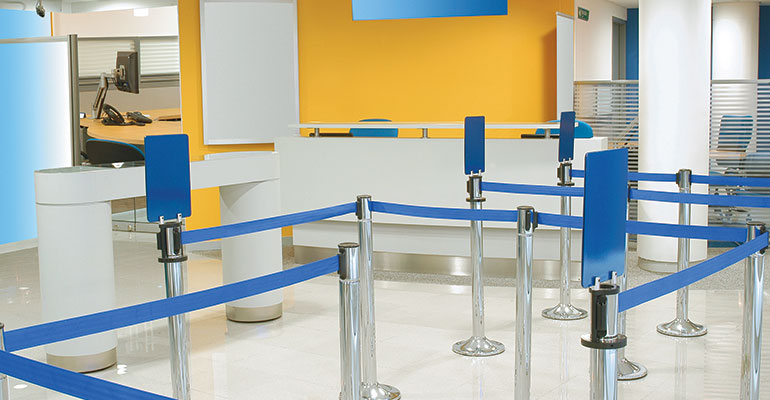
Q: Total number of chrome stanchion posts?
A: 11